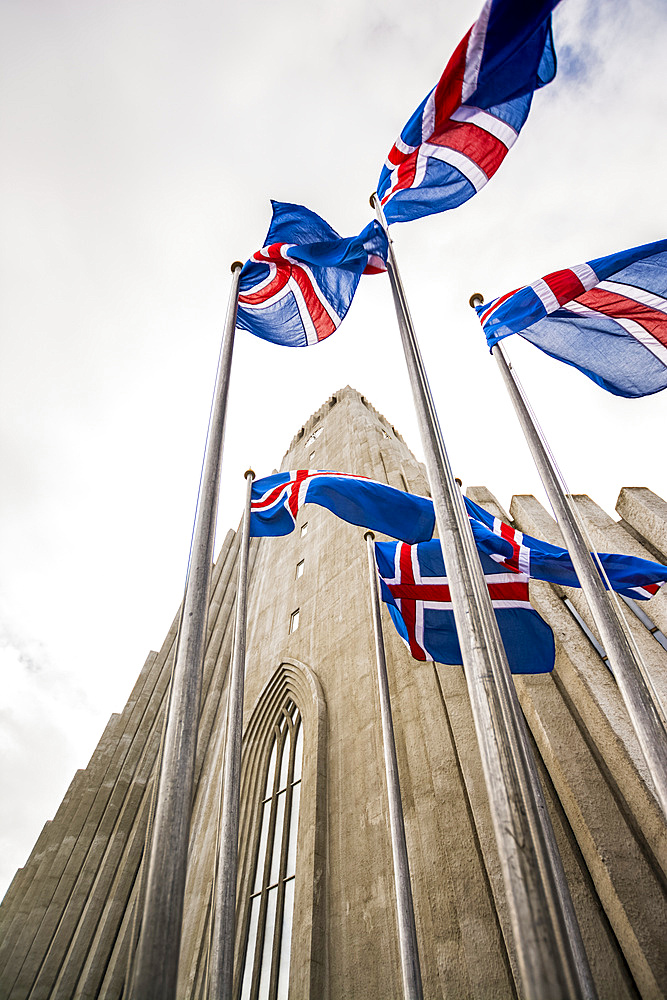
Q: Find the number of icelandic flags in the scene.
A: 6